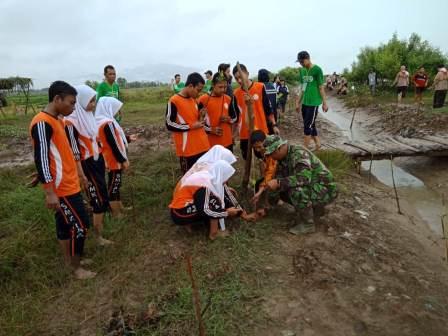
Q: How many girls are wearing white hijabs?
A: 4